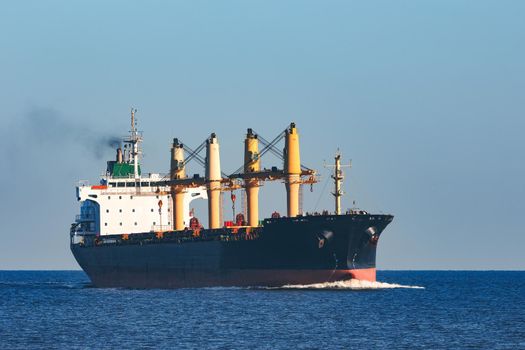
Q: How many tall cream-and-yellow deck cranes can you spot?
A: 4